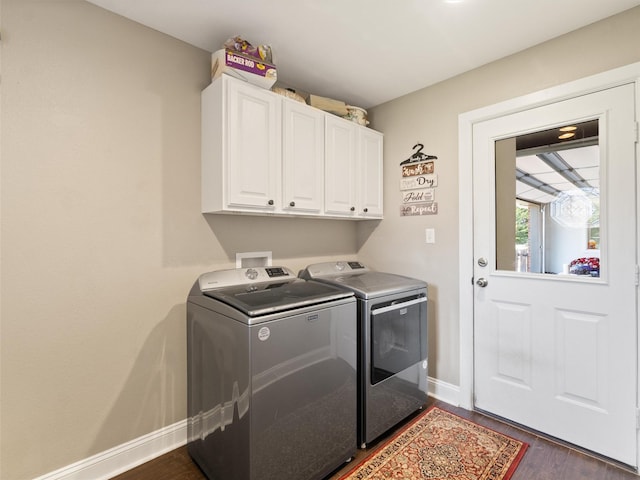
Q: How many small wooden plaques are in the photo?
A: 4